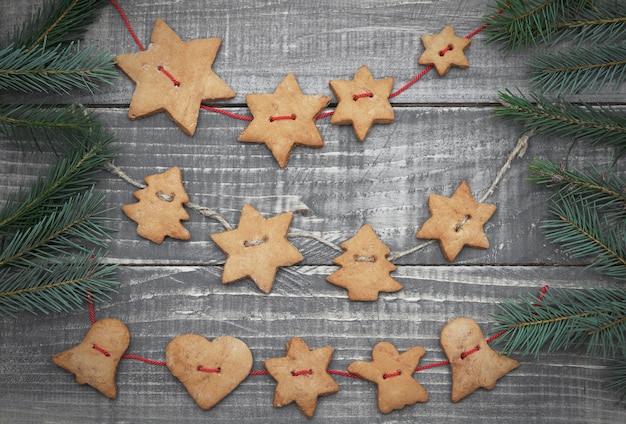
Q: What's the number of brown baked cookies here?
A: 13